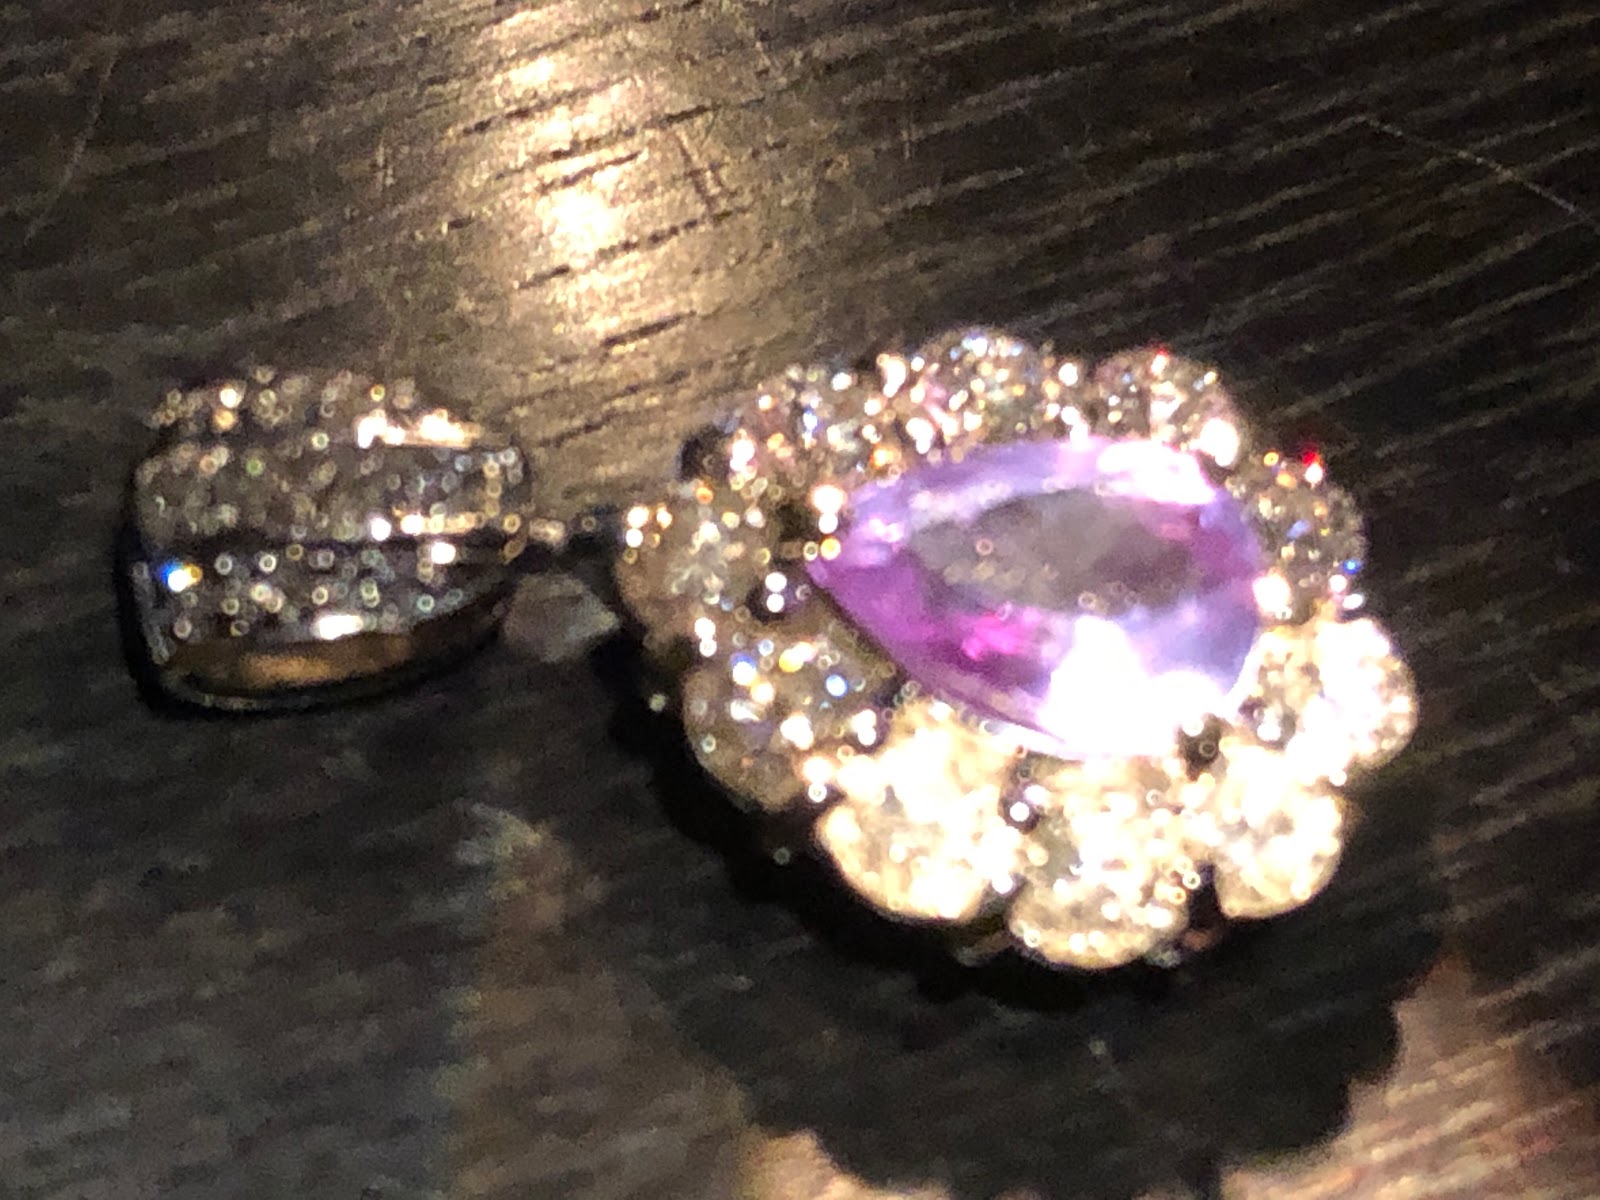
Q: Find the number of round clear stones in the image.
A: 10